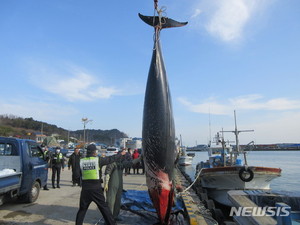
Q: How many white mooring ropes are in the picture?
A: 1